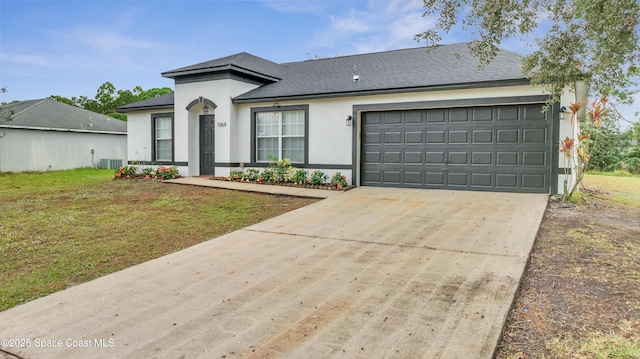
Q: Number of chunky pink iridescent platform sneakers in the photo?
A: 0